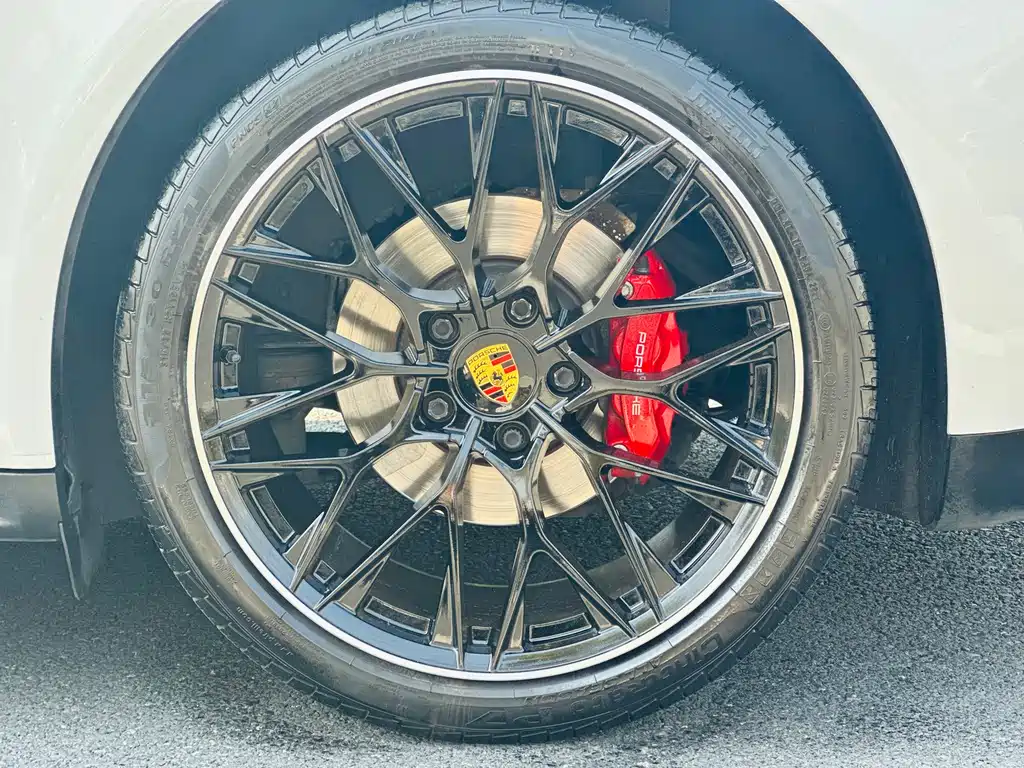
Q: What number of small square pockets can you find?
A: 10